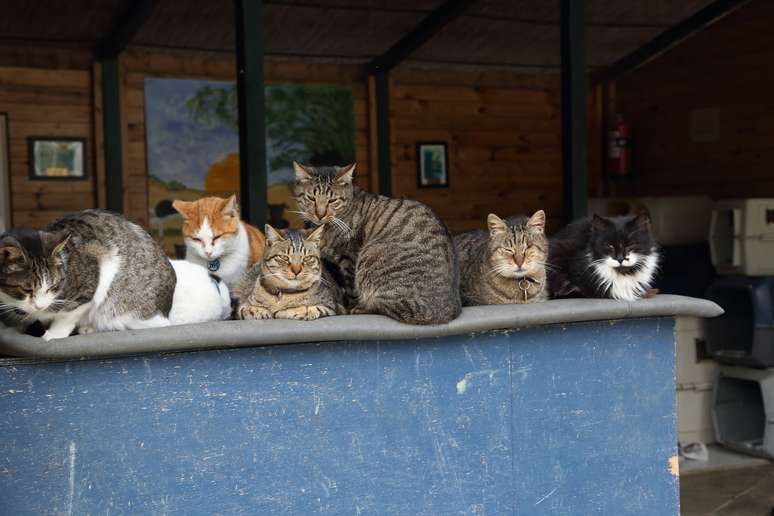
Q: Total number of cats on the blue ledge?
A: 7